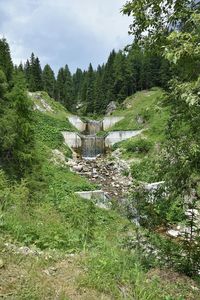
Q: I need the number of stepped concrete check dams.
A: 3